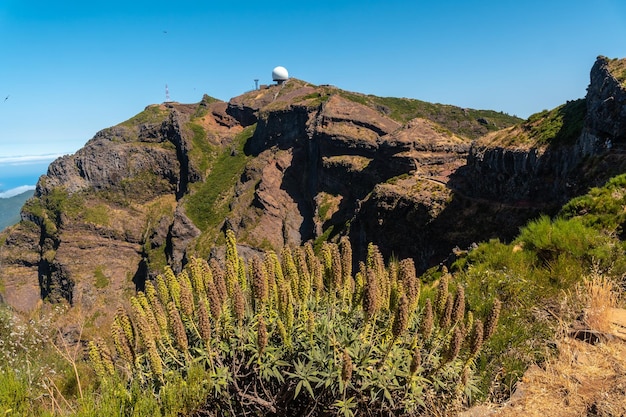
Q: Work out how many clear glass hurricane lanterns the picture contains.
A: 0